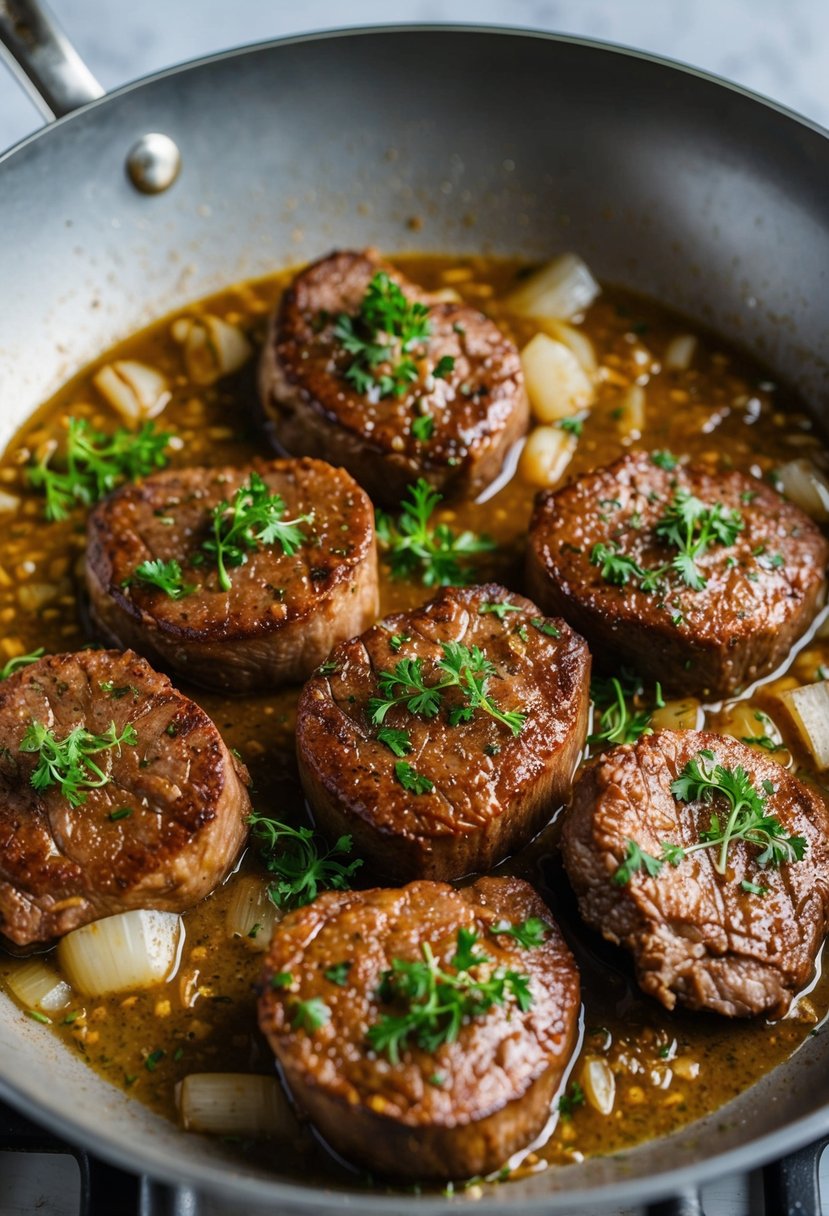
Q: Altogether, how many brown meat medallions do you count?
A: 7